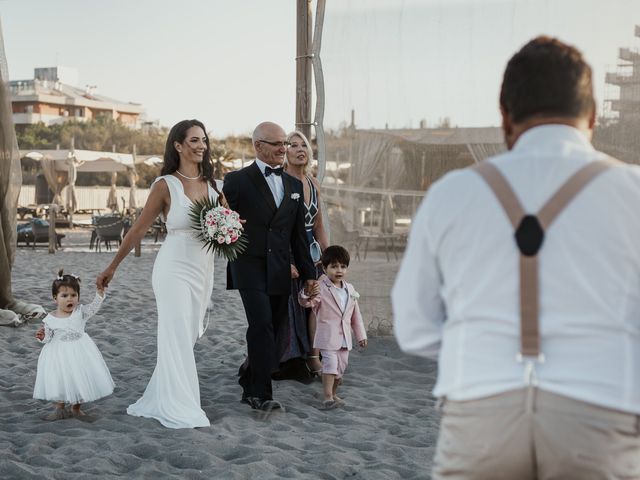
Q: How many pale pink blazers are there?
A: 1